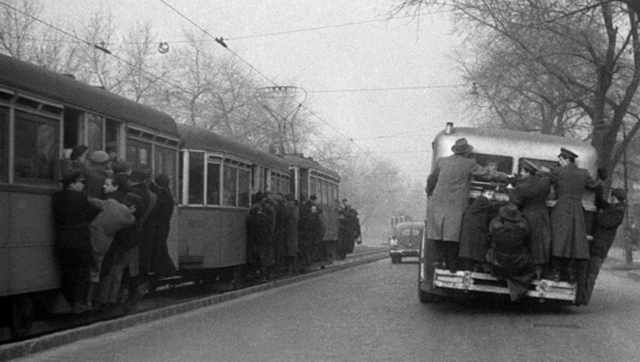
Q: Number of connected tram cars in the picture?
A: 3